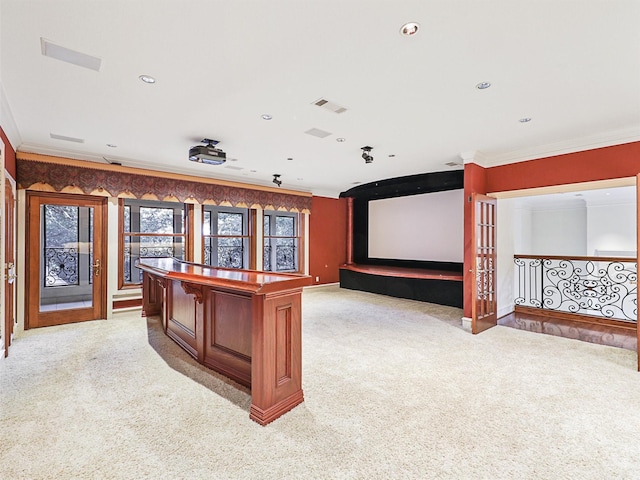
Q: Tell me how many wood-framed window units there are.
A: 3